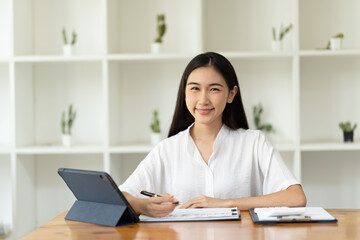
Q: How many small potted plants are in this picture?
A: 8